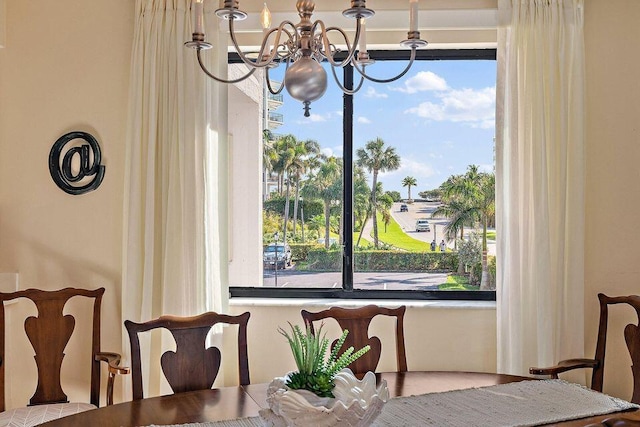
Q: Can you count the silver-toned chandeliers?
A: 1